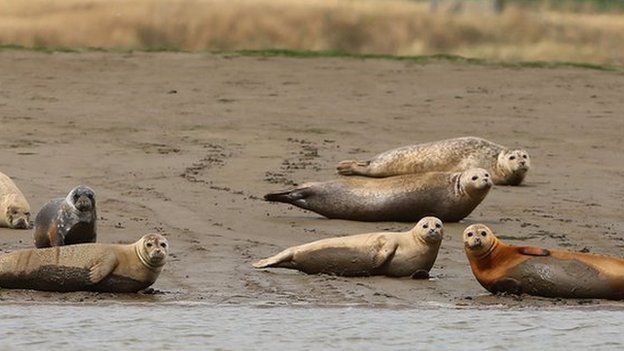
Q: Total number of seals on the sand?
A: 7